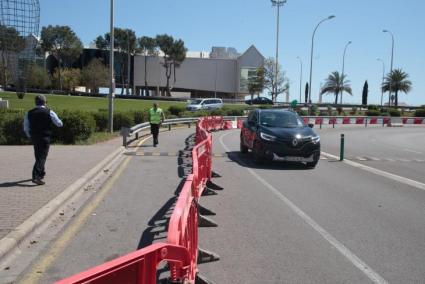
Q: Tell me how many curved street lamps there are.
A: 5